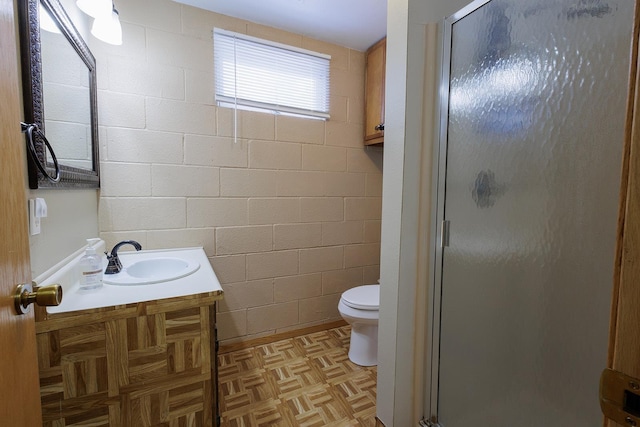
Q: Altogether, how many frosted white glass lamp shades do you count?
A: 2